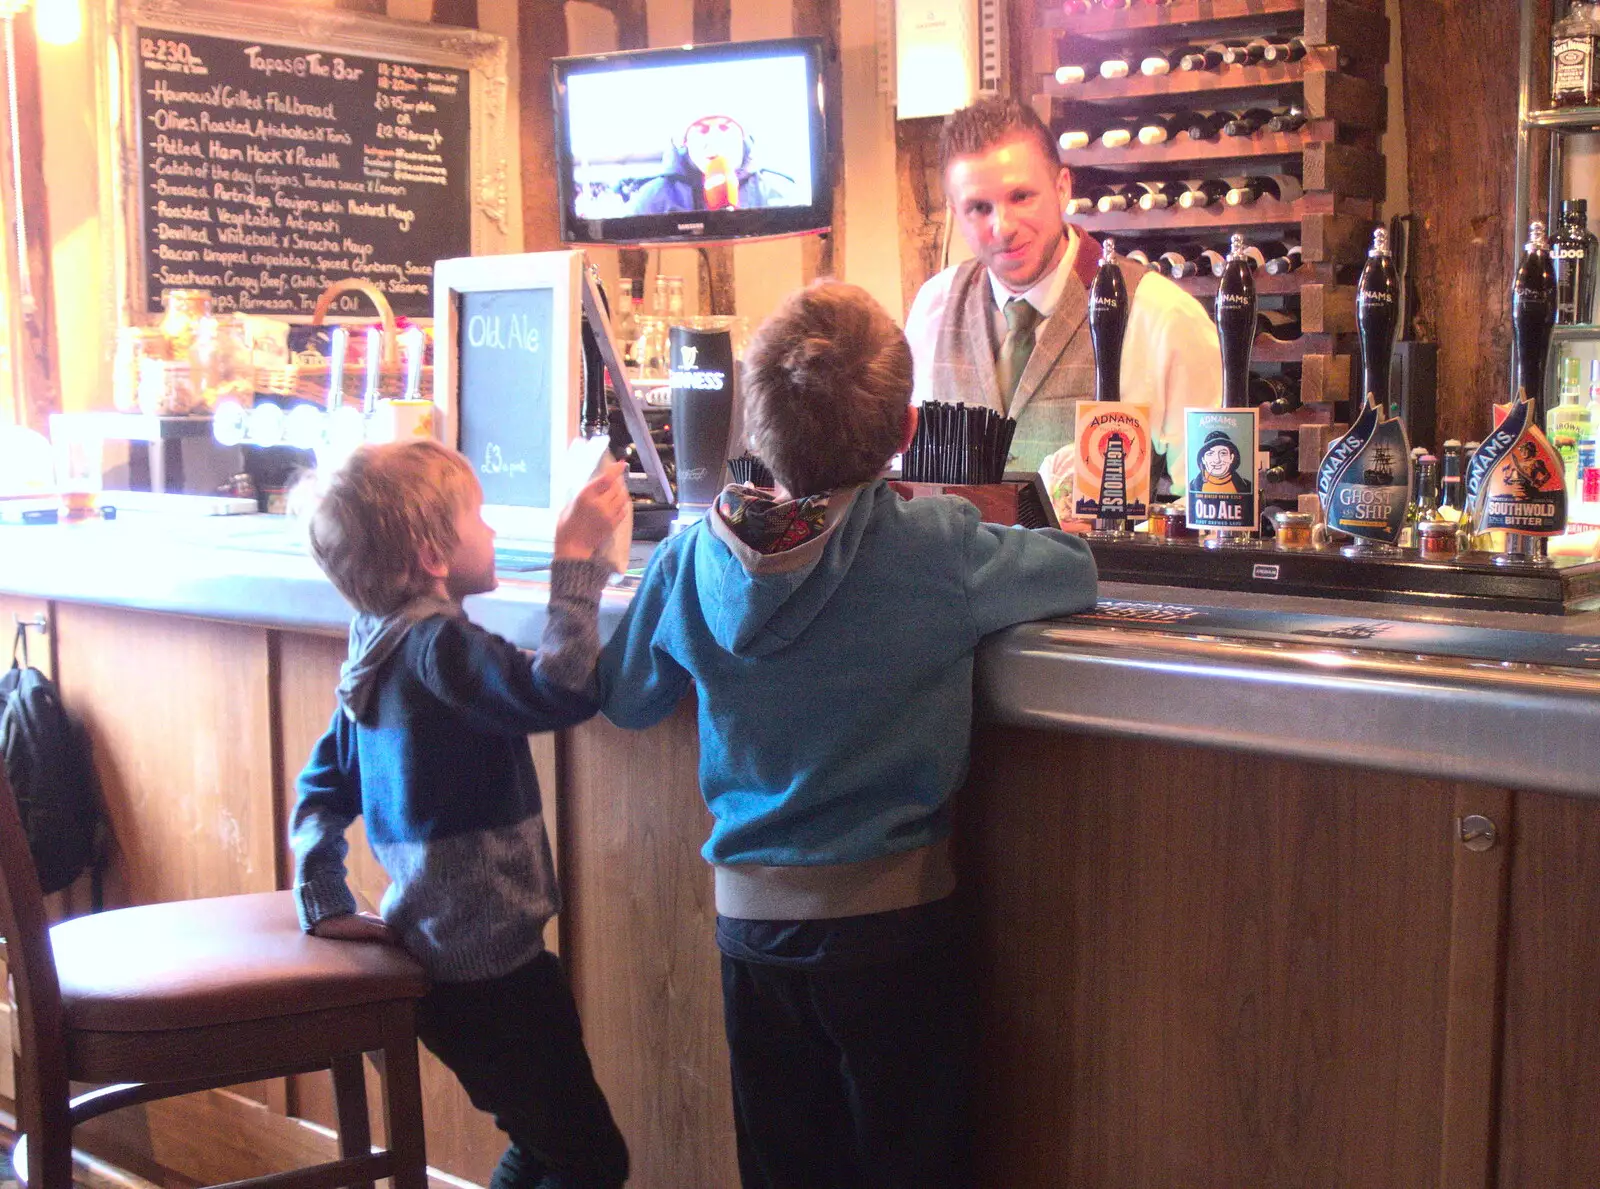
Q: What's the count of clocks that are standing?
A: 0